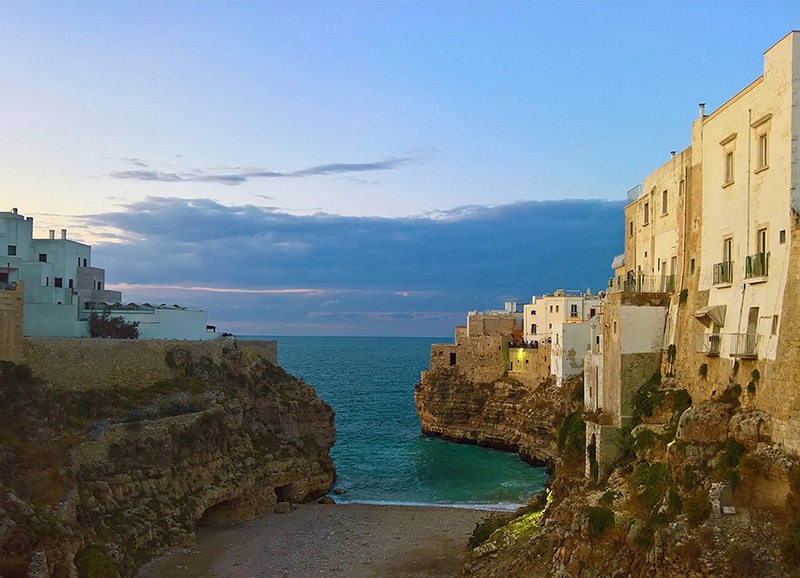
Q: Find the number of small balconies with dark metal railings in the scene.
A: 2